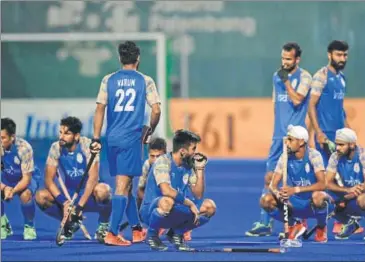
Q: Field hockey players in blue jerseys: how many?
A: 9